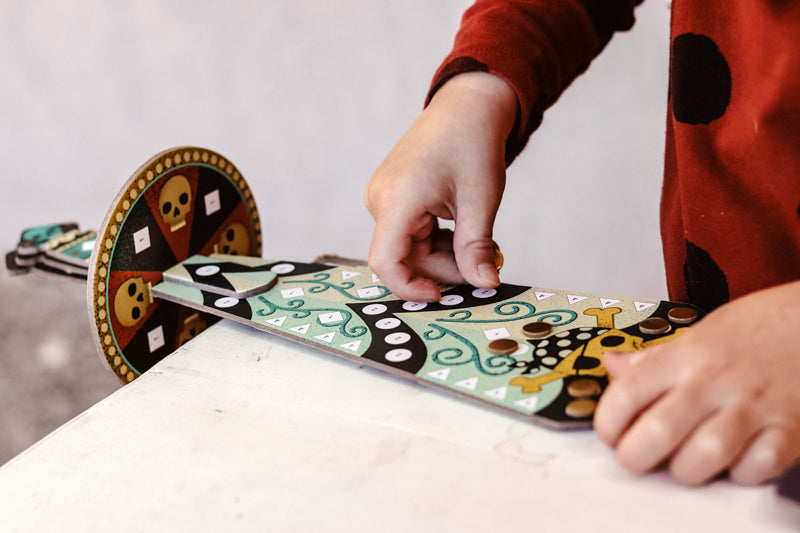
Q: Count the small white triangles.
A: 14